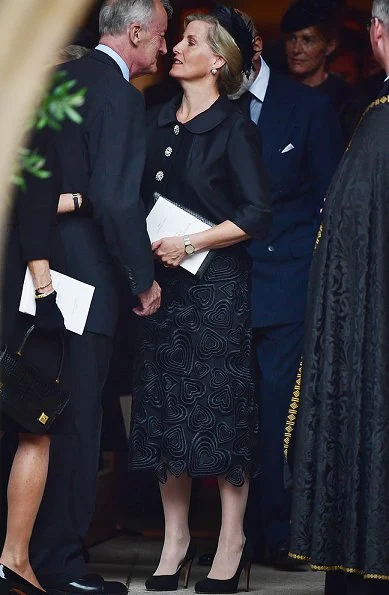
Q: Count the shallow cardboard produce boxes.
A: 0